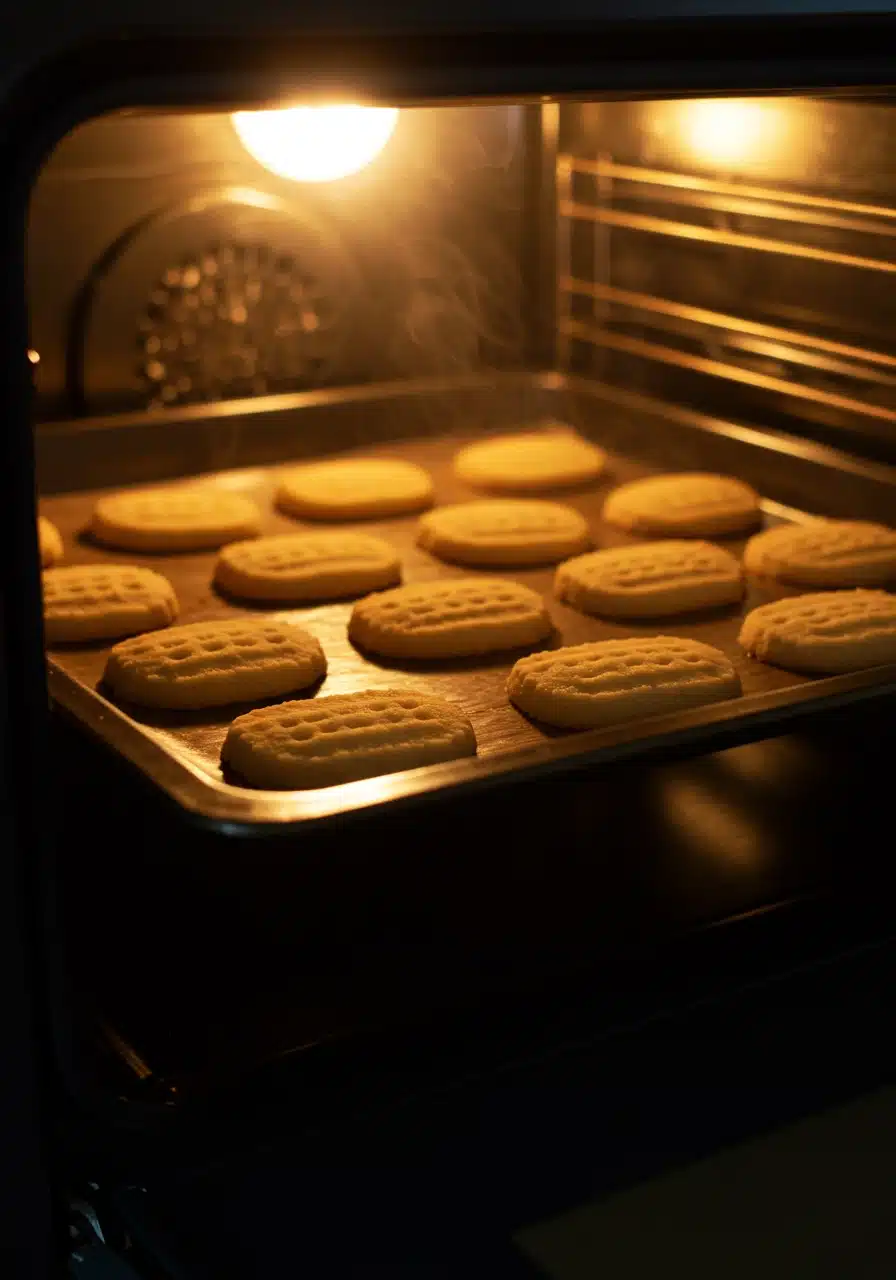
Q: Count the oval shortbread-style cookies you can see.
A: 15